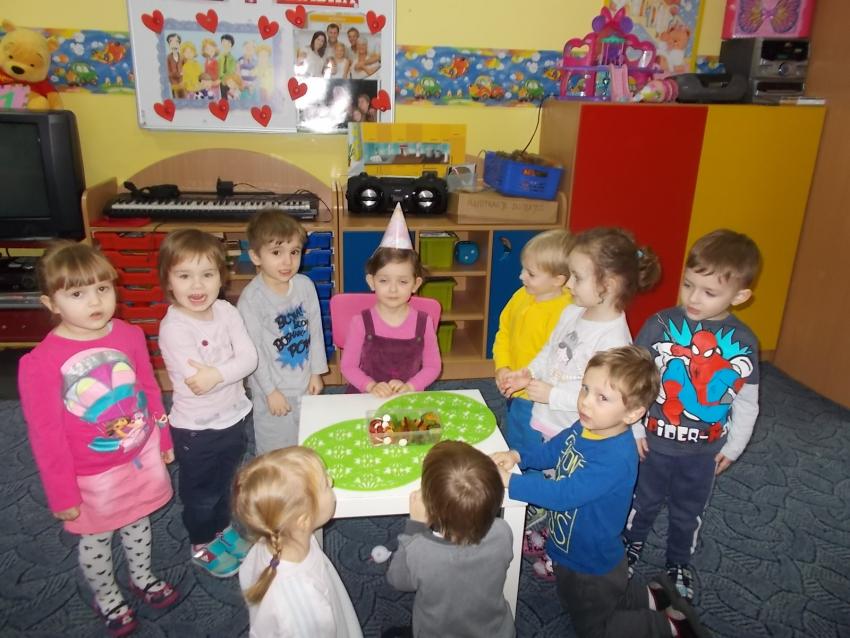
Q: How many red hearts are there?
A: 10